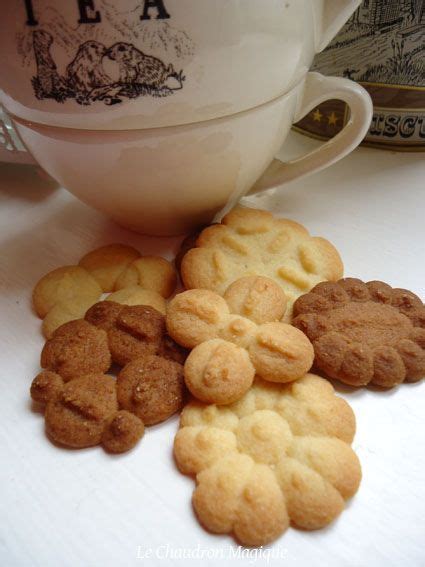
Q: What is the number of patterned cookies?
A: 6